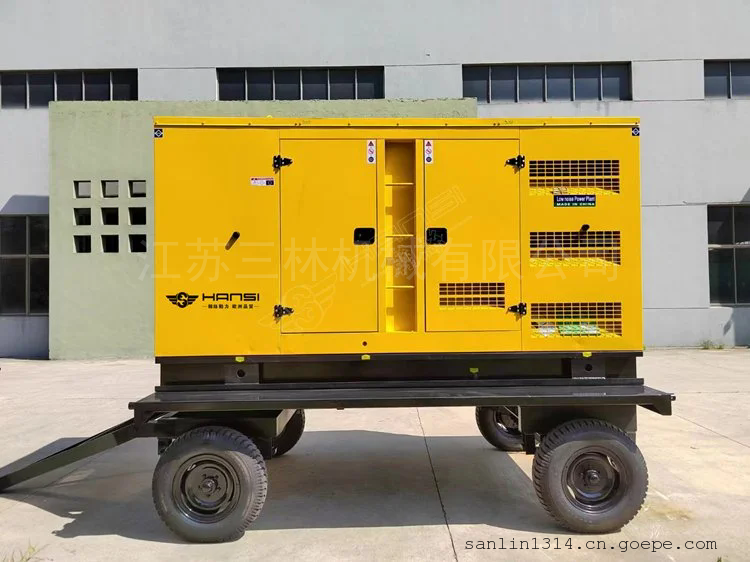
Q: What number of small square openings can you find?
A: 9